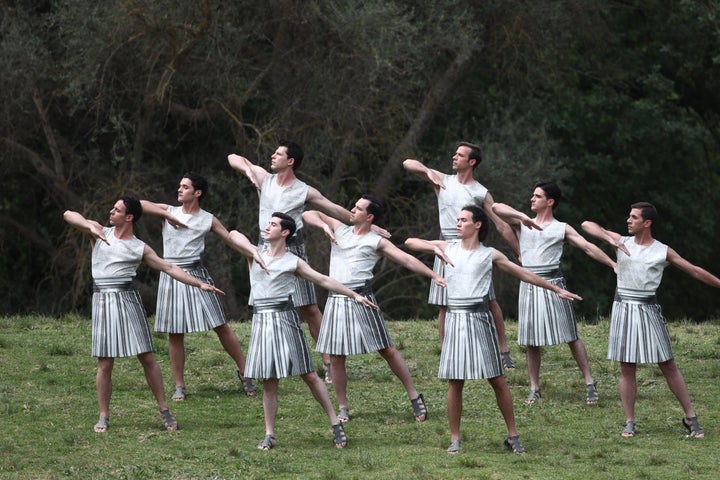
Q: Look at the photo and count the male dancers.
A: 9